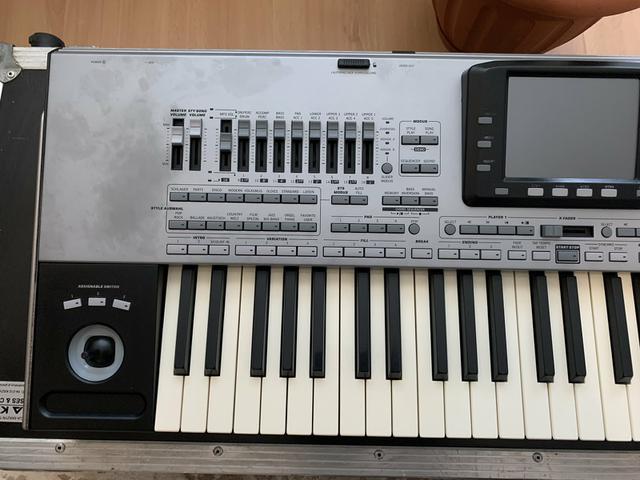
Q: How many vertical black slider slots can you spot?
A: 11